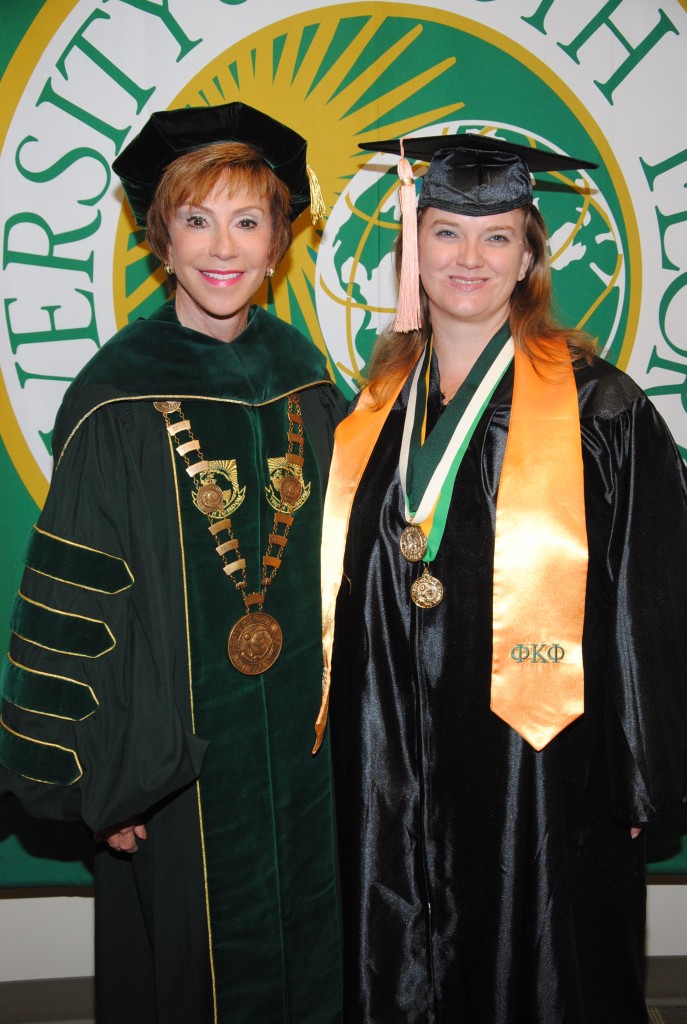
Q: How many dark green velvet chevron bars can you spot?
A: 4